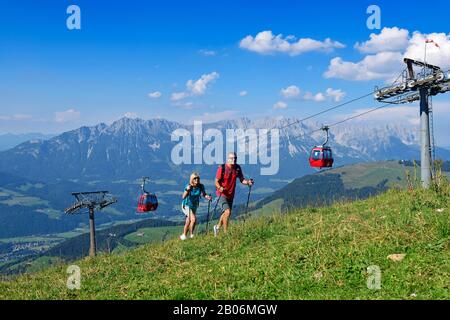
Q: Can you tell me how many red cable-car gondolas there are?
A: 2